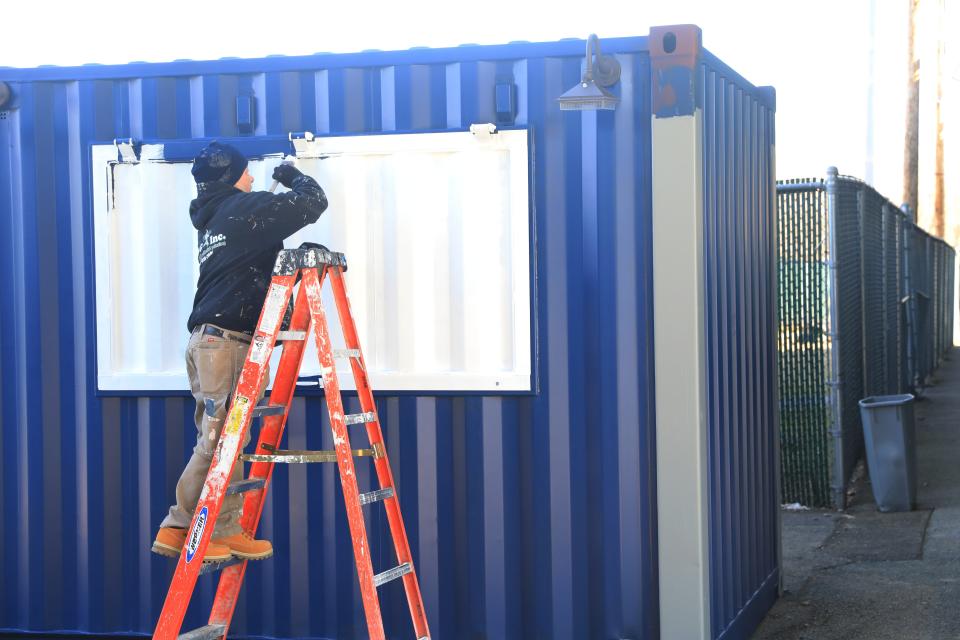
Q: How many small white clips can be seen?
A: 3